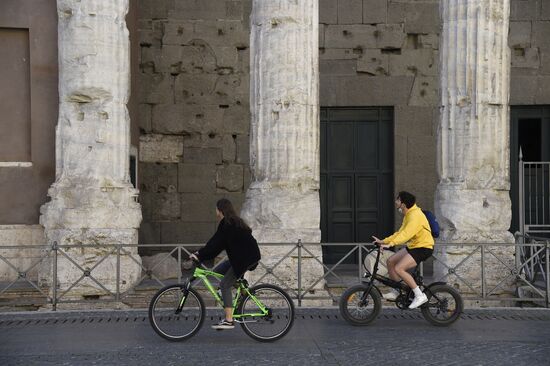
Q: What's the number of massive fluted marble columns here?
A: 3